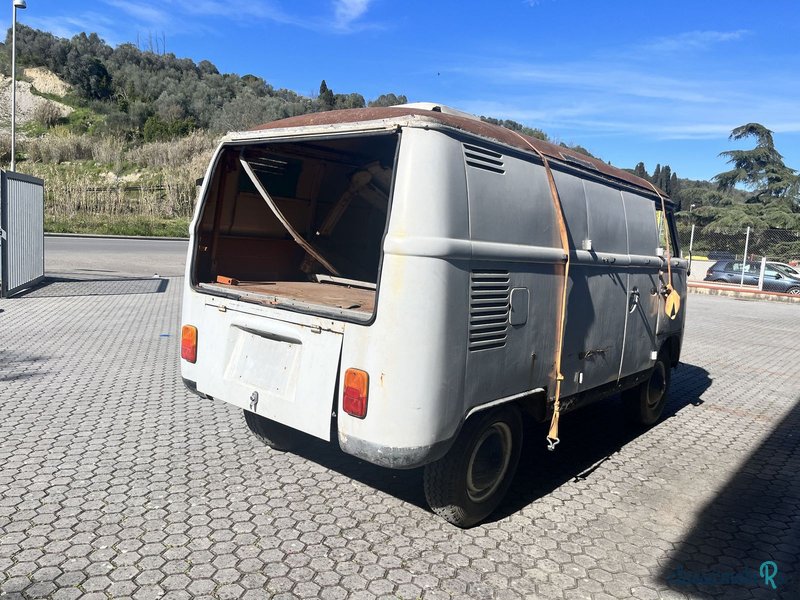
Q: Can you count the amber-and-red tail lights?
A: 2